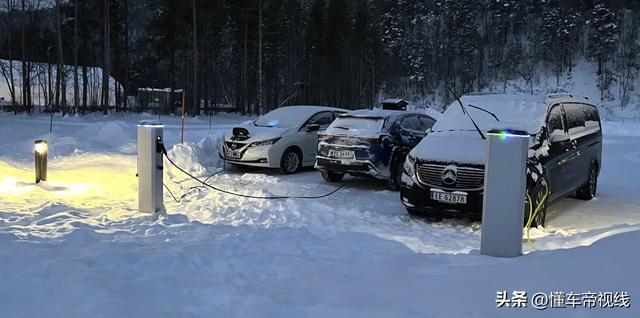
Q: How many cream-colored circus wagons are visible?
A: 0